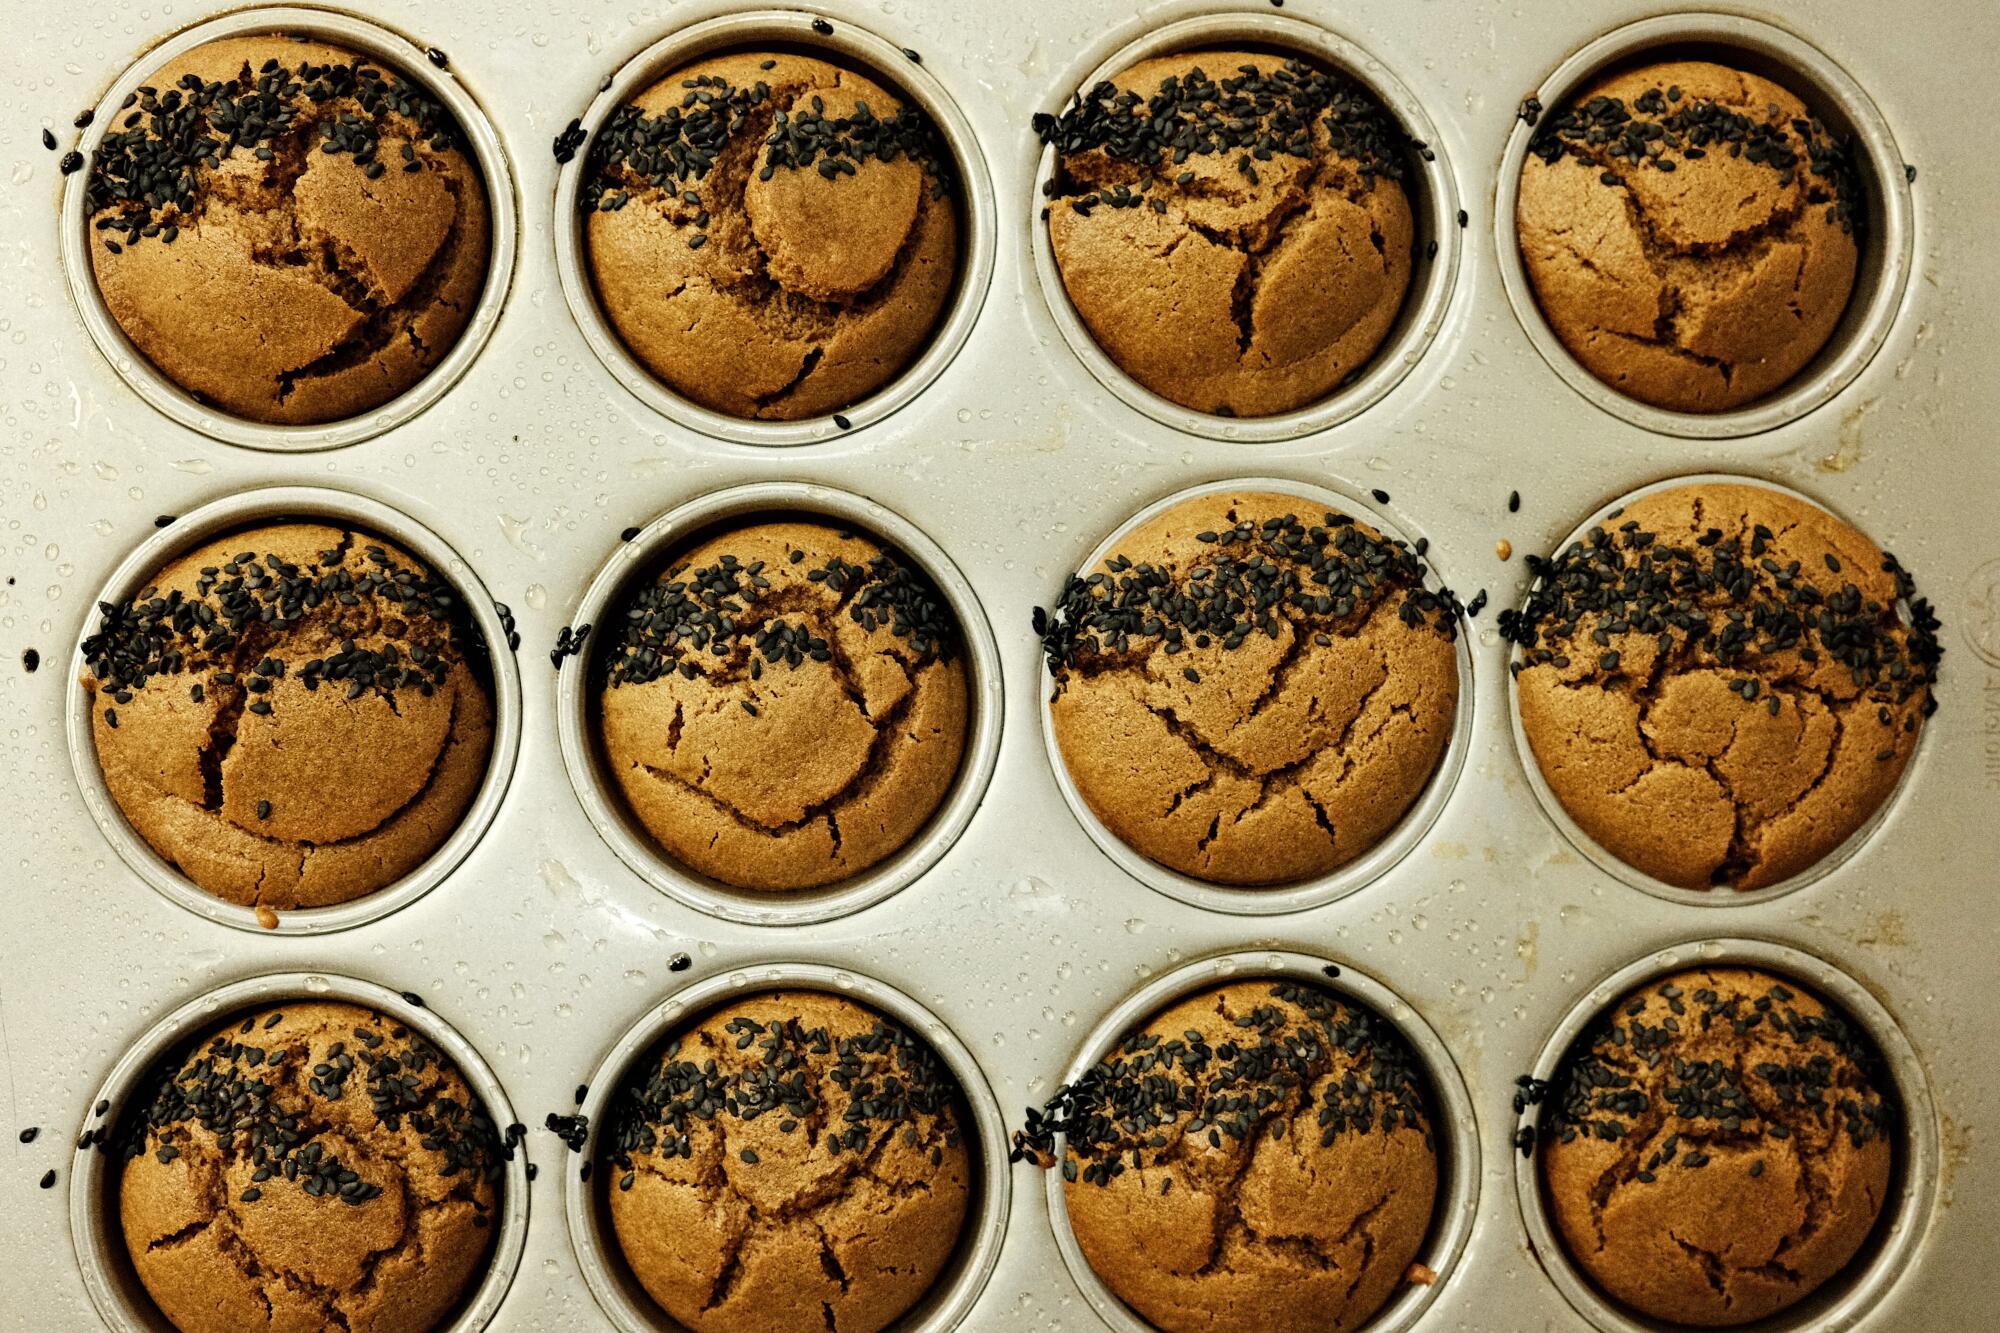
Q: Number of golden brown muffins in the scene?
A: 12